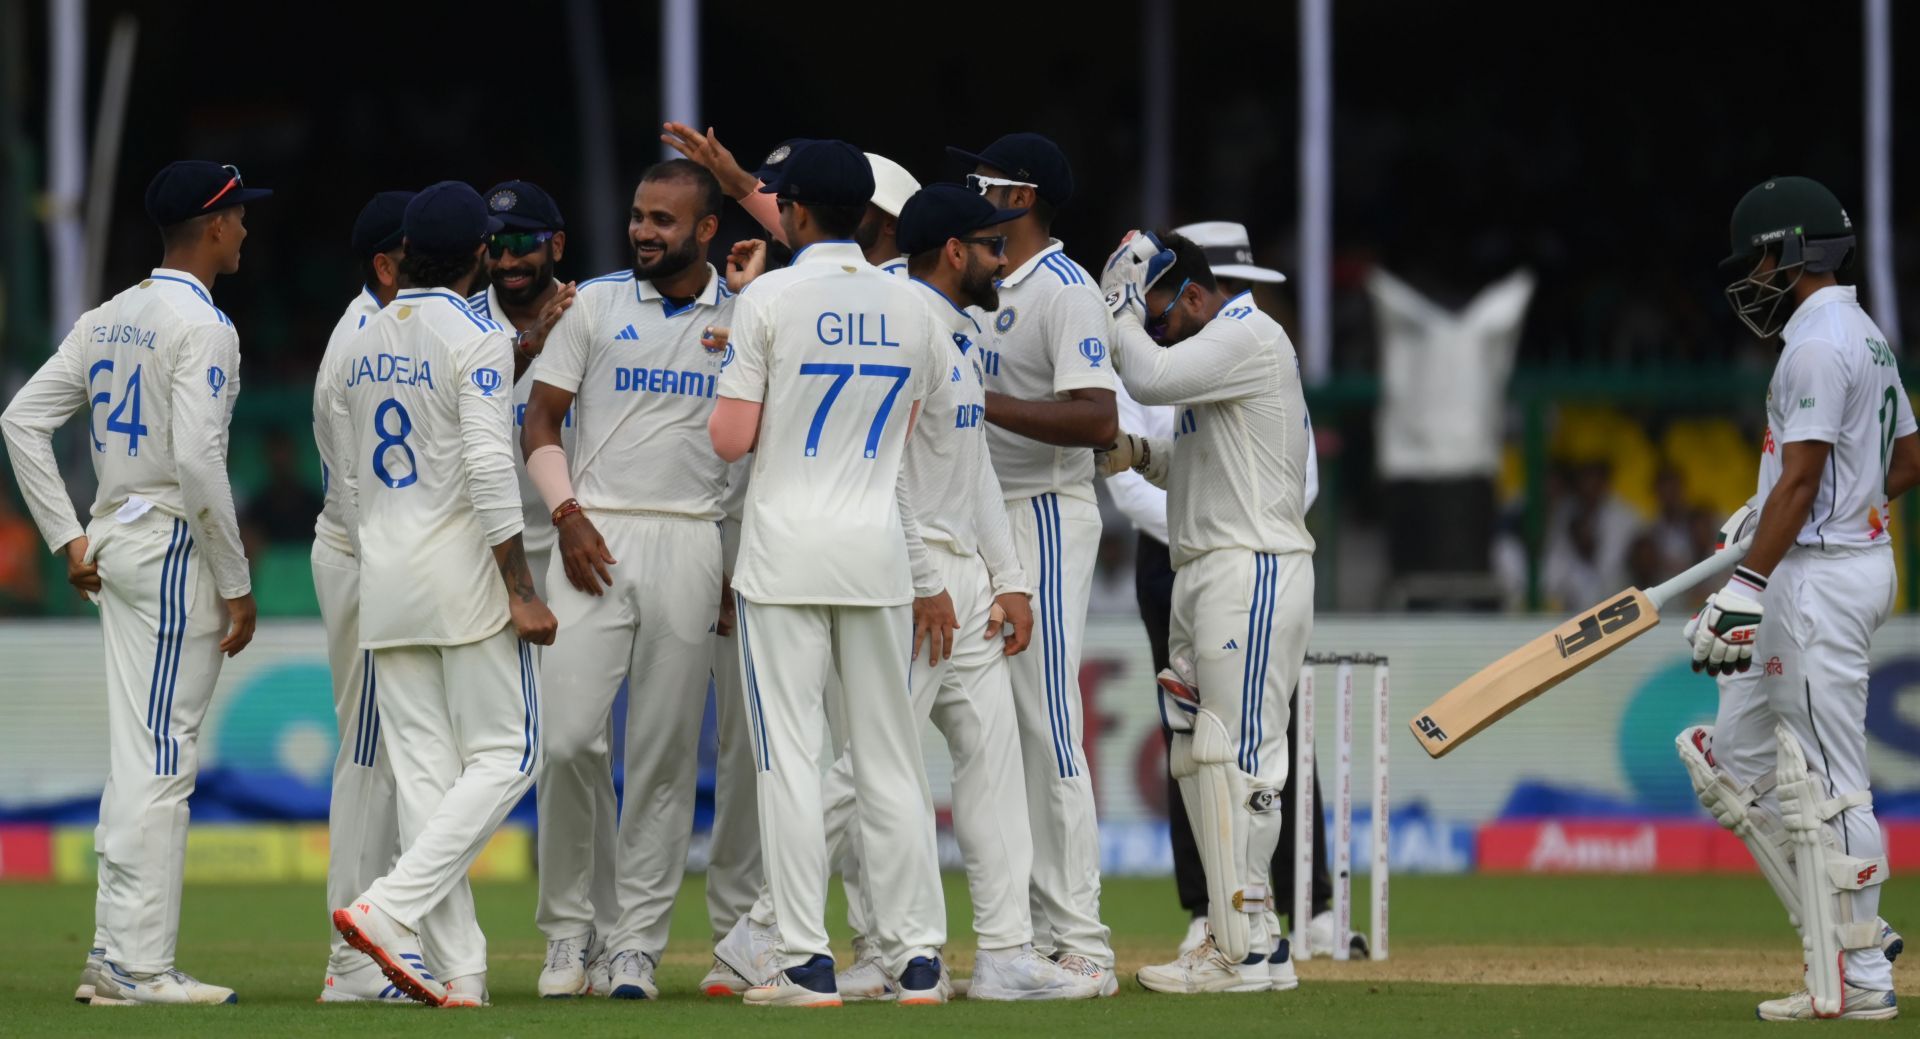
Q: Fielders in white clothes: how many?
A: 11